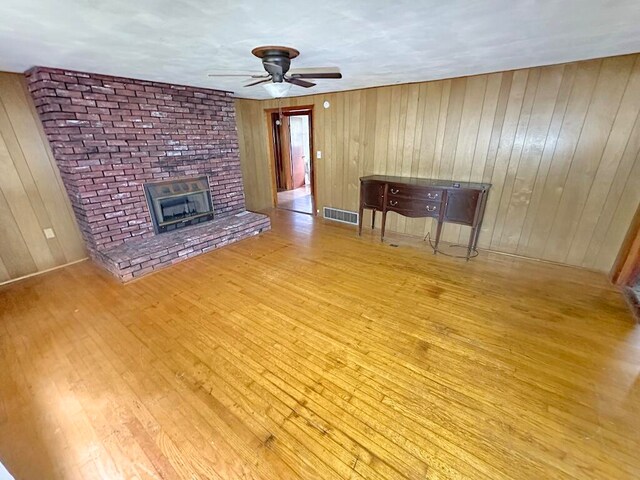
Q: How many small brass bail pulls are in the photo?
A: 4